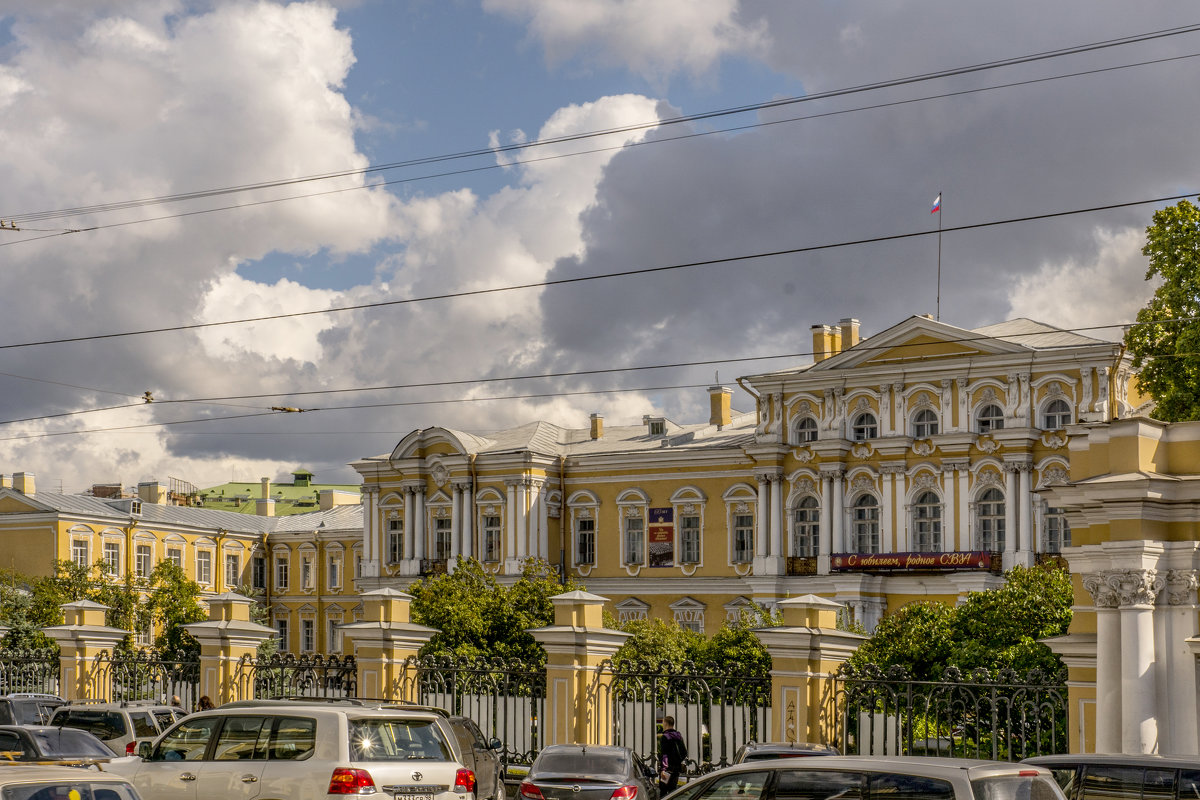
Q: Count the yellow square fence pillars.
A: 5